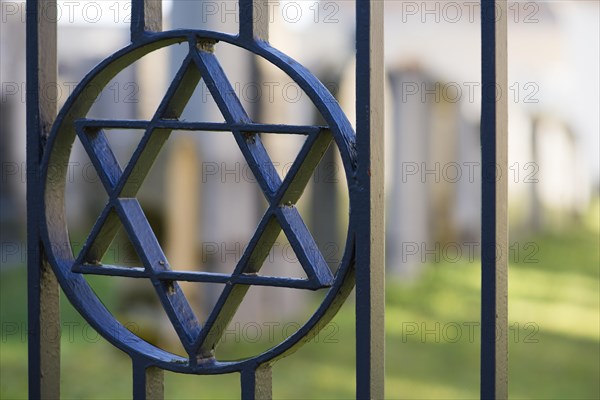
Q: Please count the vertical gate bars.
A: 5